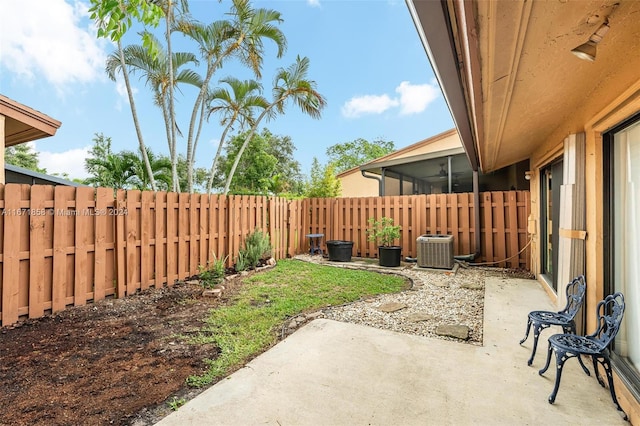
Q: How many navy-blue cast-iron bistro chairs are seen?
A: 2